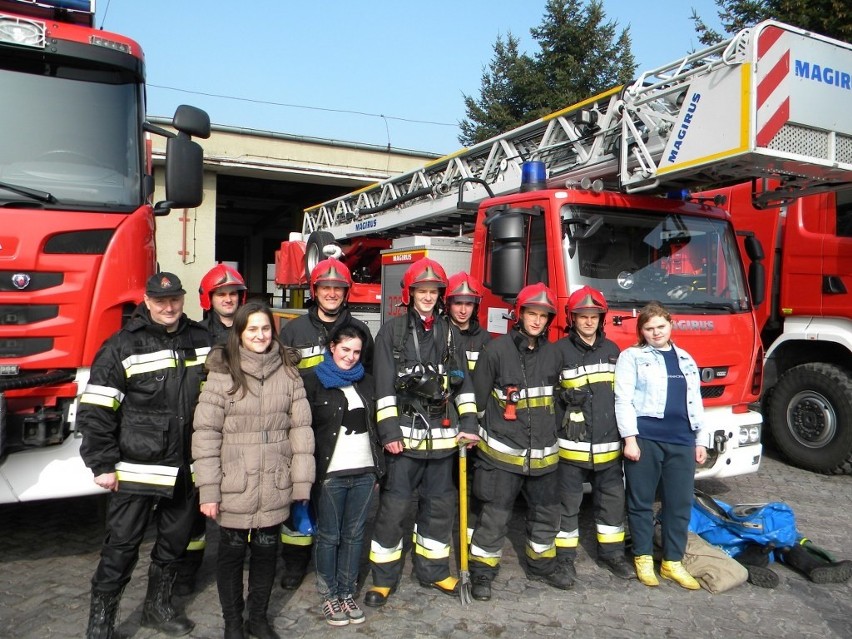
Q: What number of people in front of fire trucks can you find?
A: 10